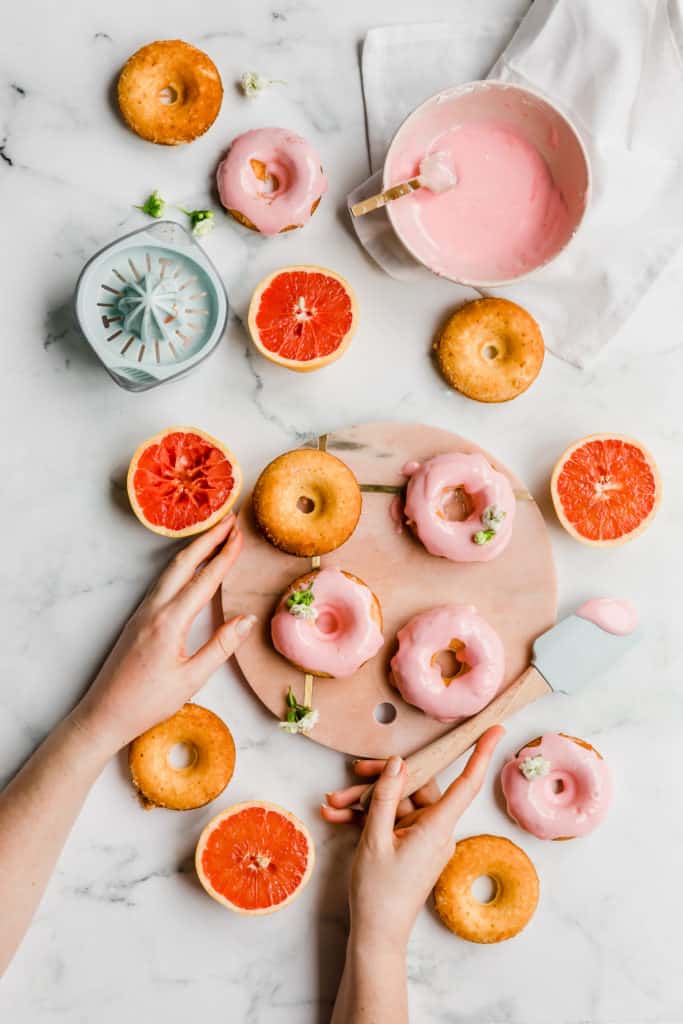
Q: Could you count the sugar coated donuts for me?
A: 5